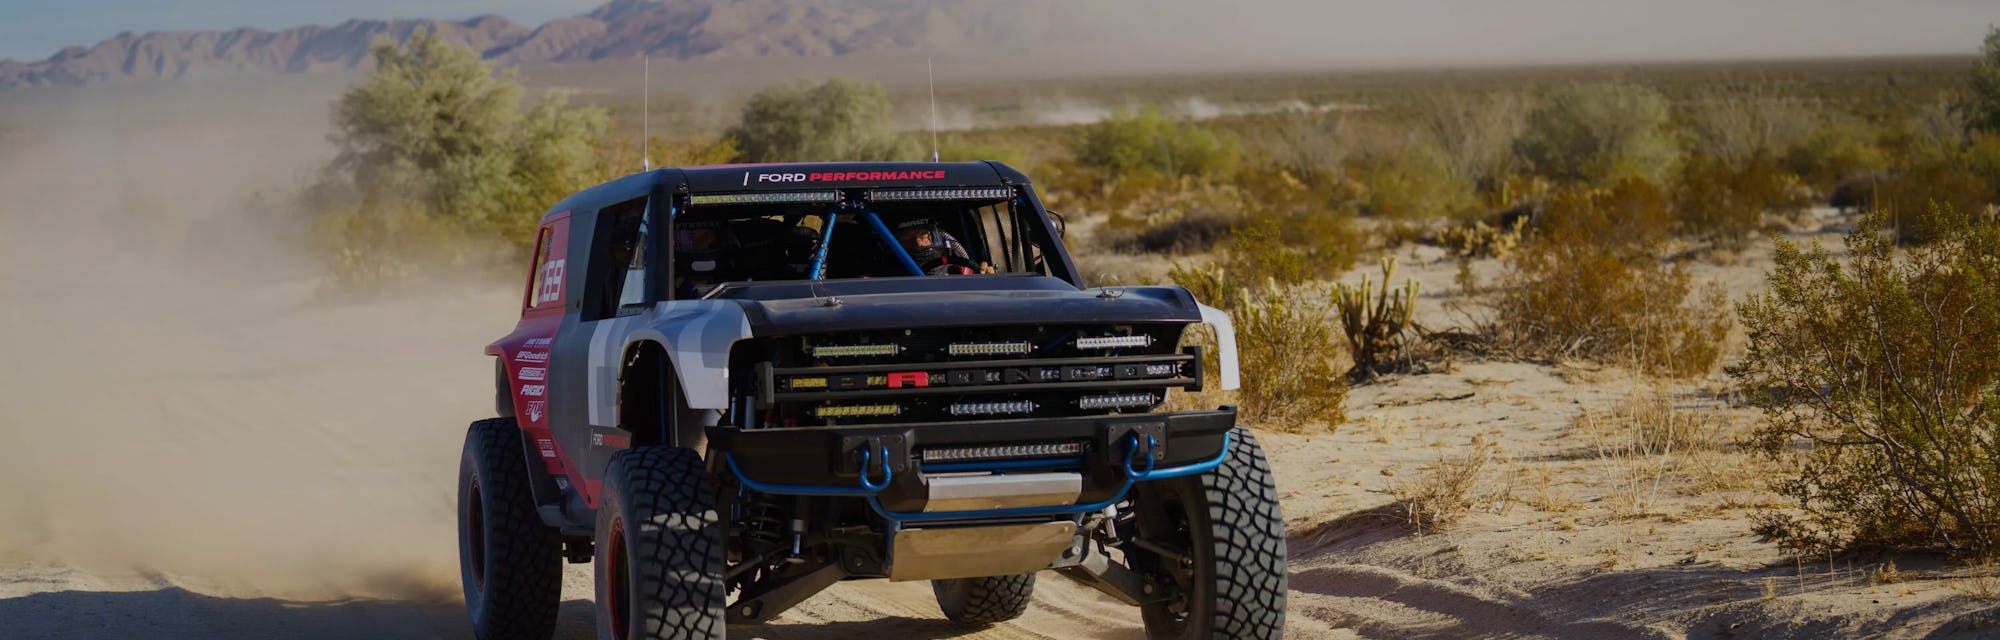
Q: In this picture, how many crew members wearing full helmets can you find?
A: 2